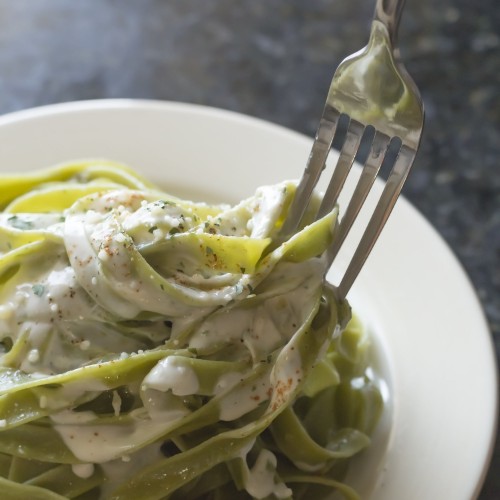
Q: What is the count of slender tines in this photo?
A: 4